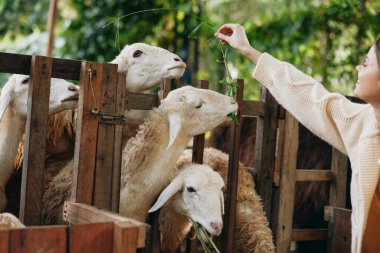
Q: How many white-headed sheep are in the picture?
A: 4